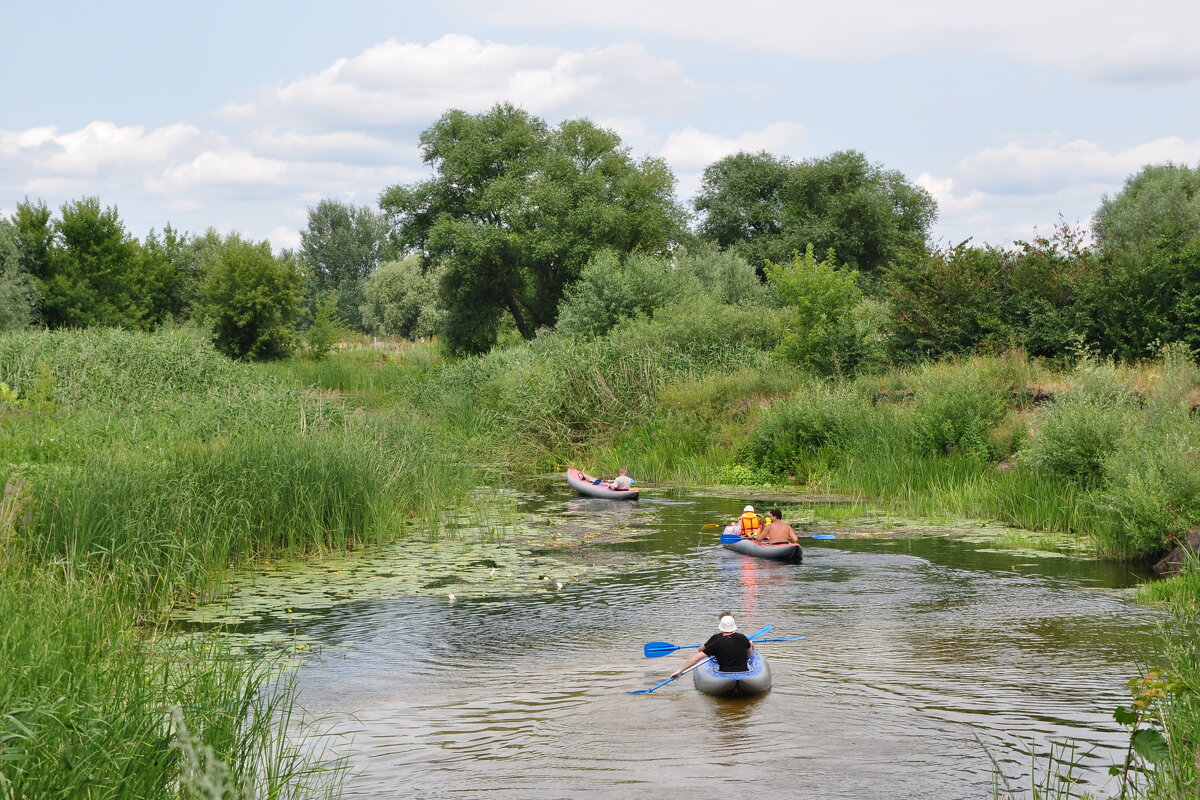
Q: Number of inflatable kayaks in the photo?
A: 3